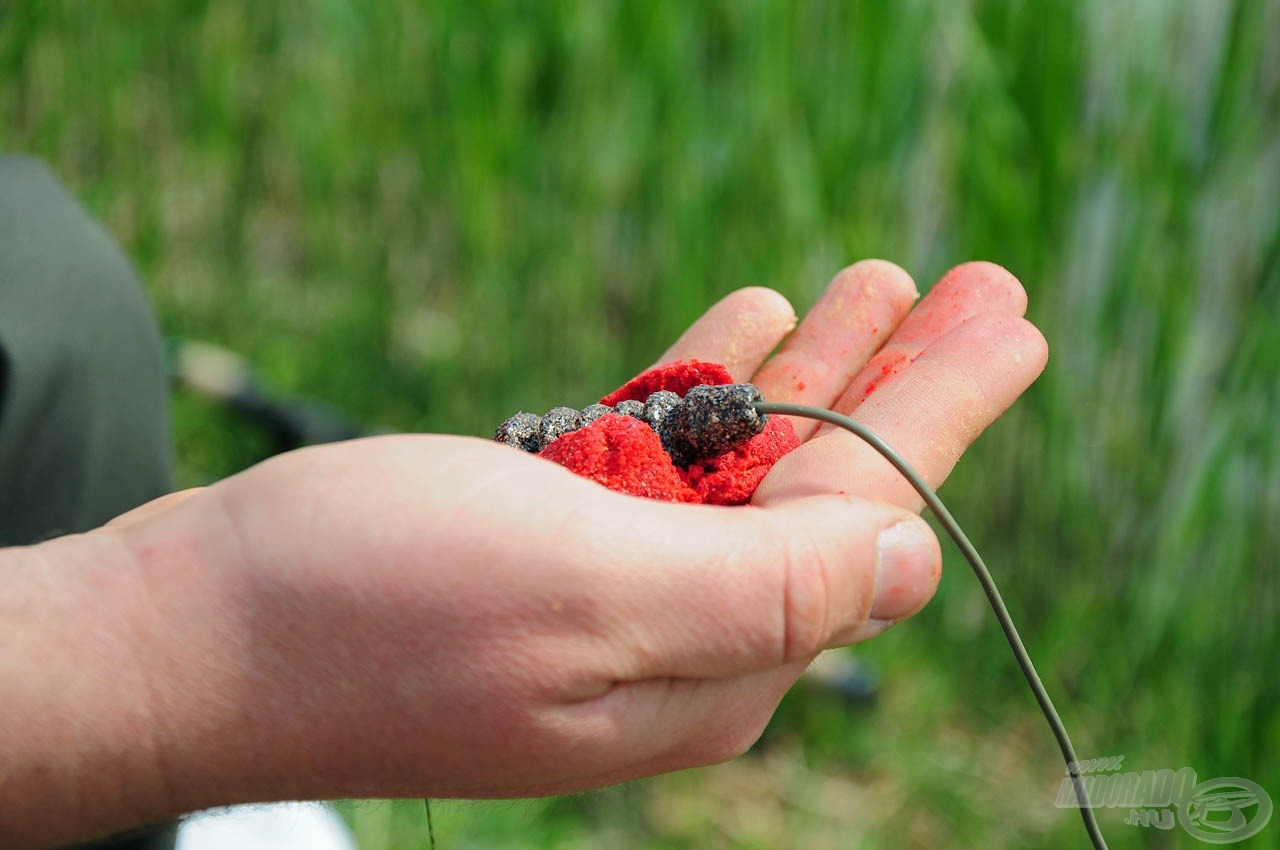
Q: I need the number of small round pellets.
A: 5